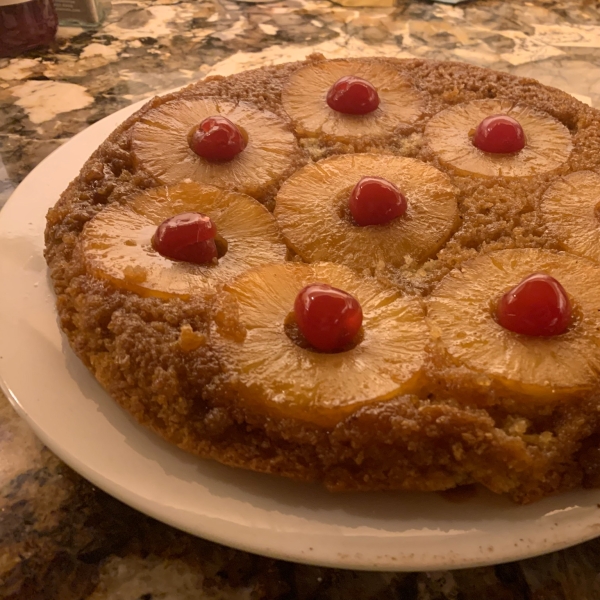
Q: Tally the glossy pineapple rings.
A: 8